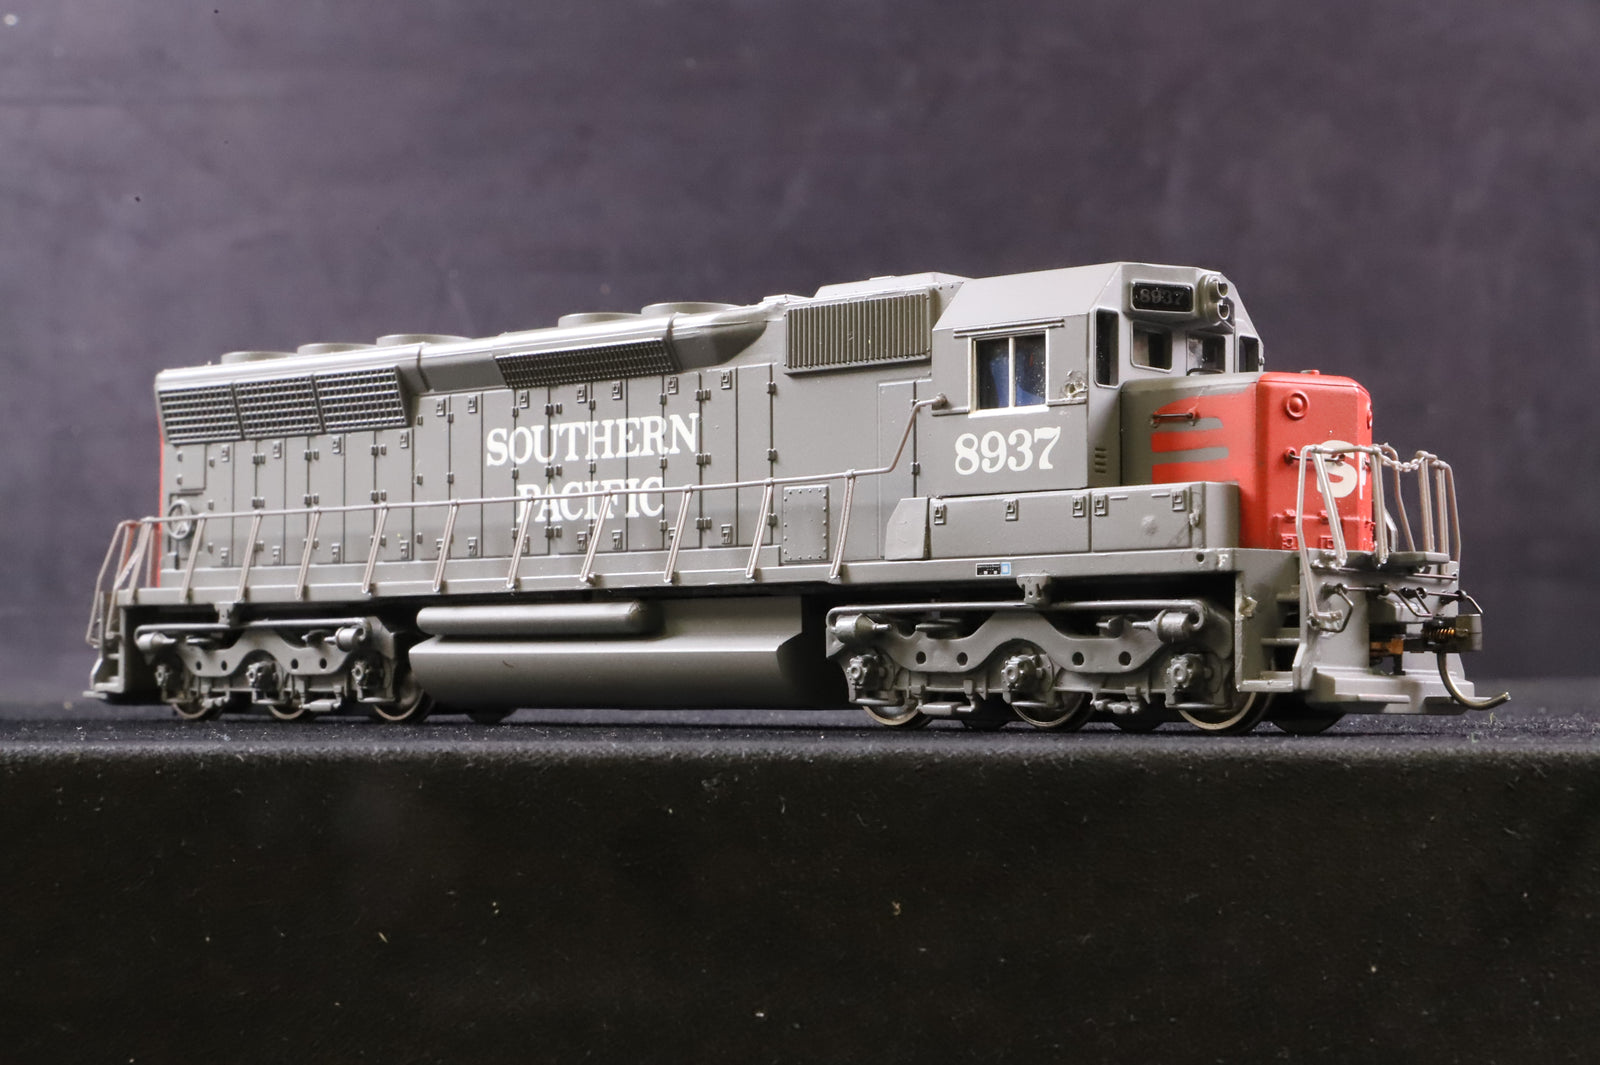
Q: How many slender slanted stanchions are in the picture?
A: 11